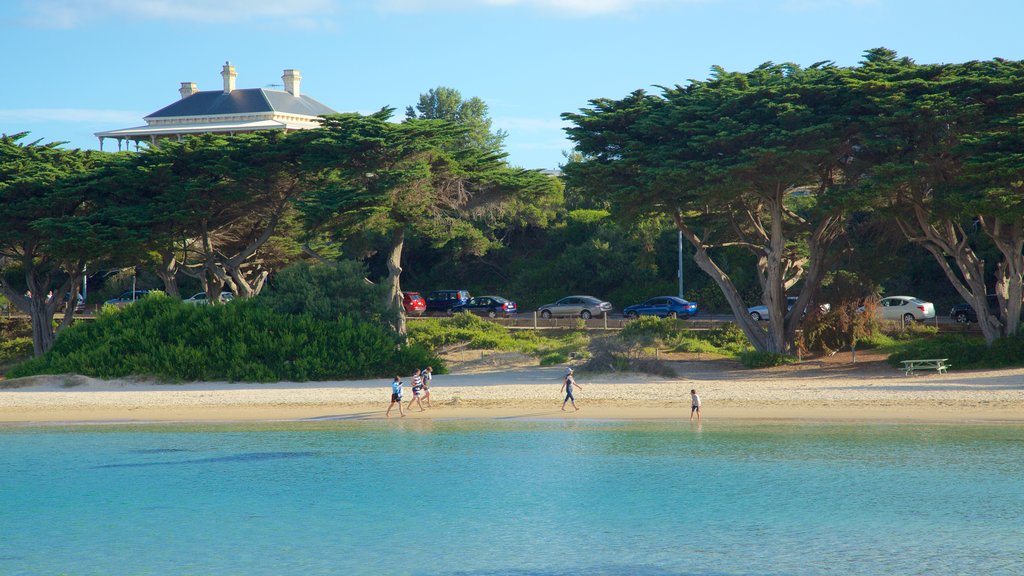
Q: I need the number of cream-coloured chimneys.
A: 3